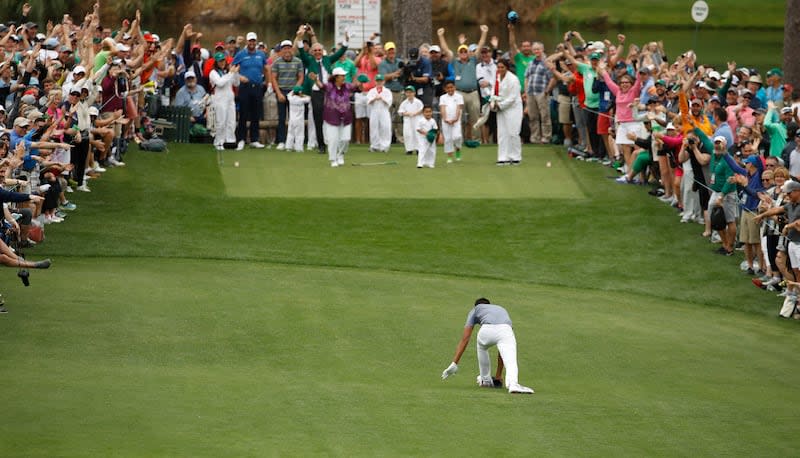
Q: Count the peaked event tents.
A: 0